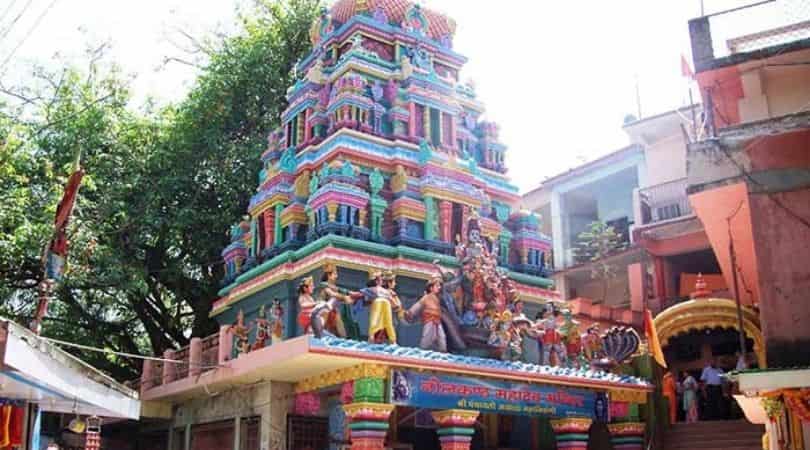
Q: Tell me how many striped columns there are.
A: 4